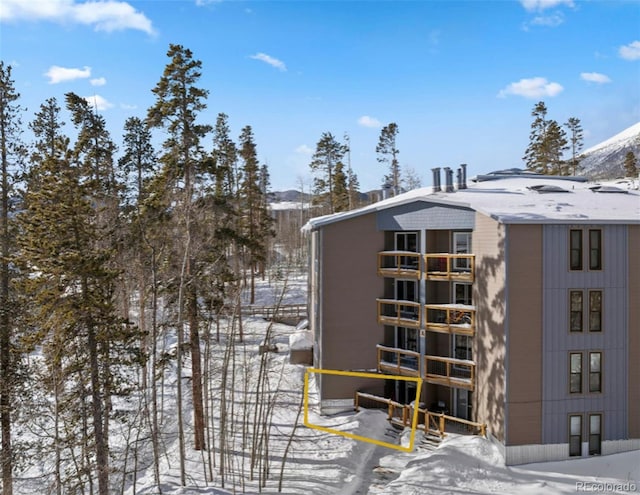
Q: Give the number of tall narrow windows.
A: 8